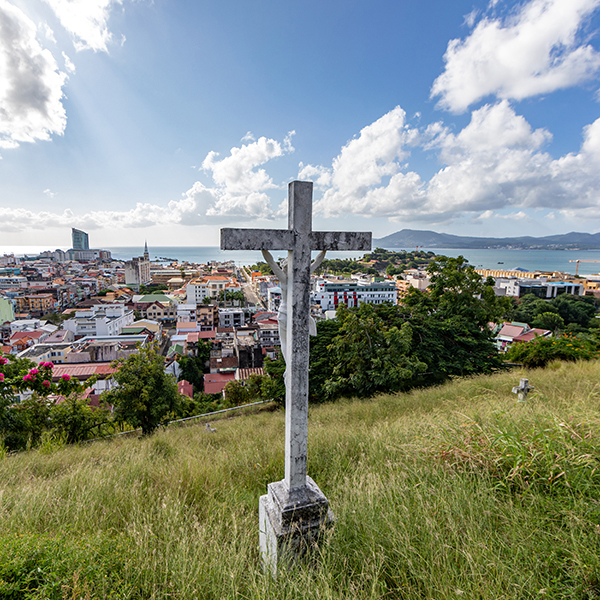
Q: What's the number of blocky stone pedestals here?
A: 1